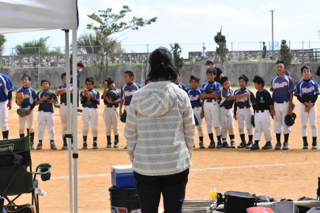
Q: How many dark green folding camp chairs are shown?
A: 1